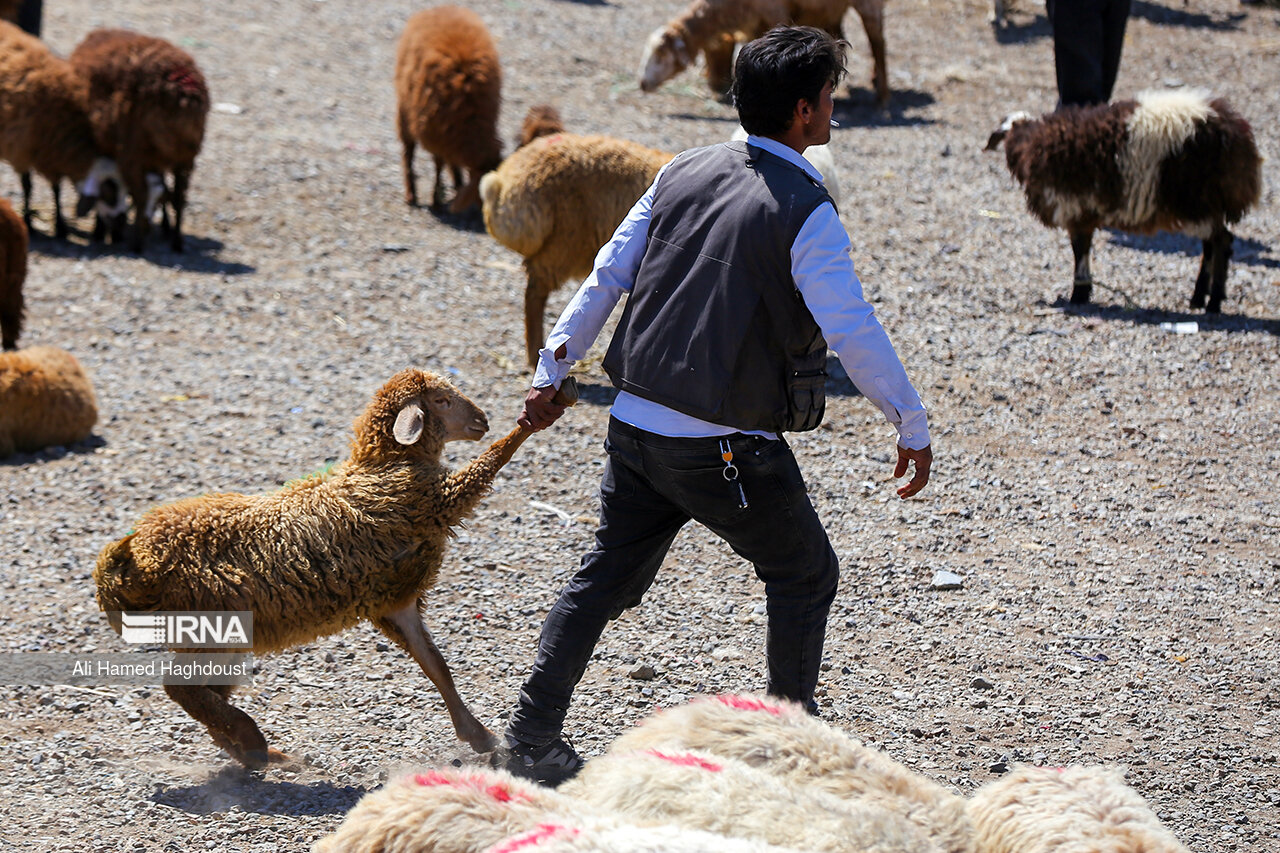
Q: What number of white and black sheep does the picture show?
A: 1